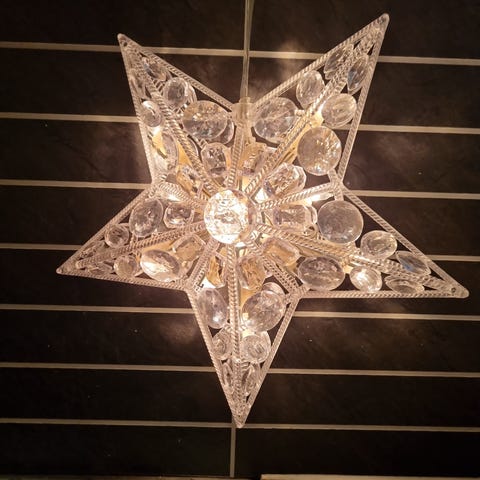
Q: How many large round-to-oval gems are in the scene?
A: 11